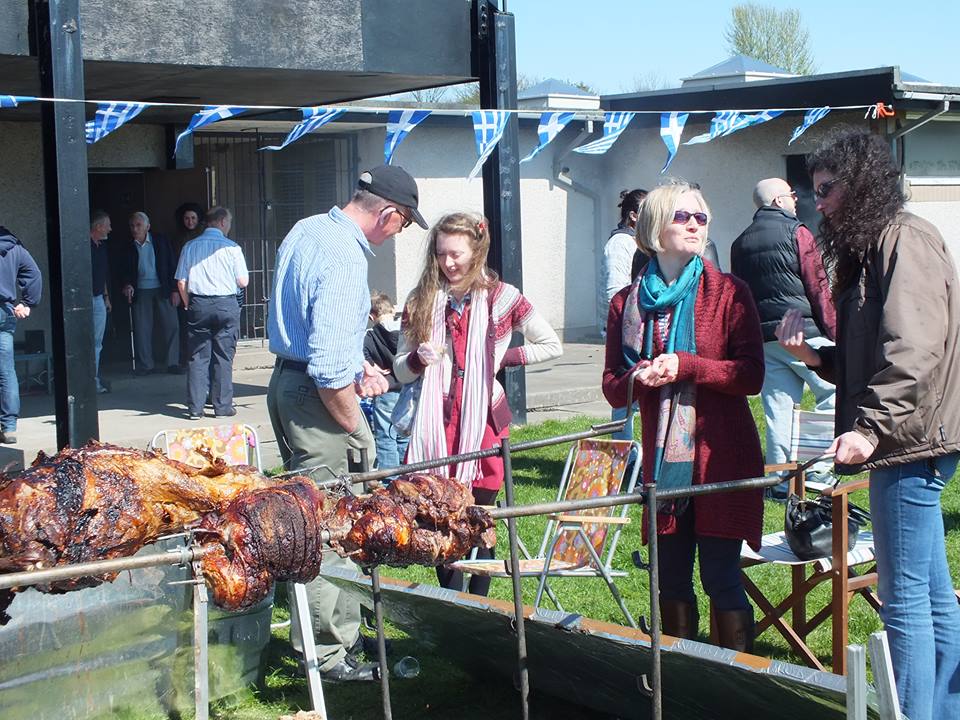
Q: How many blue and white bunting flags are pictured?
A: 12